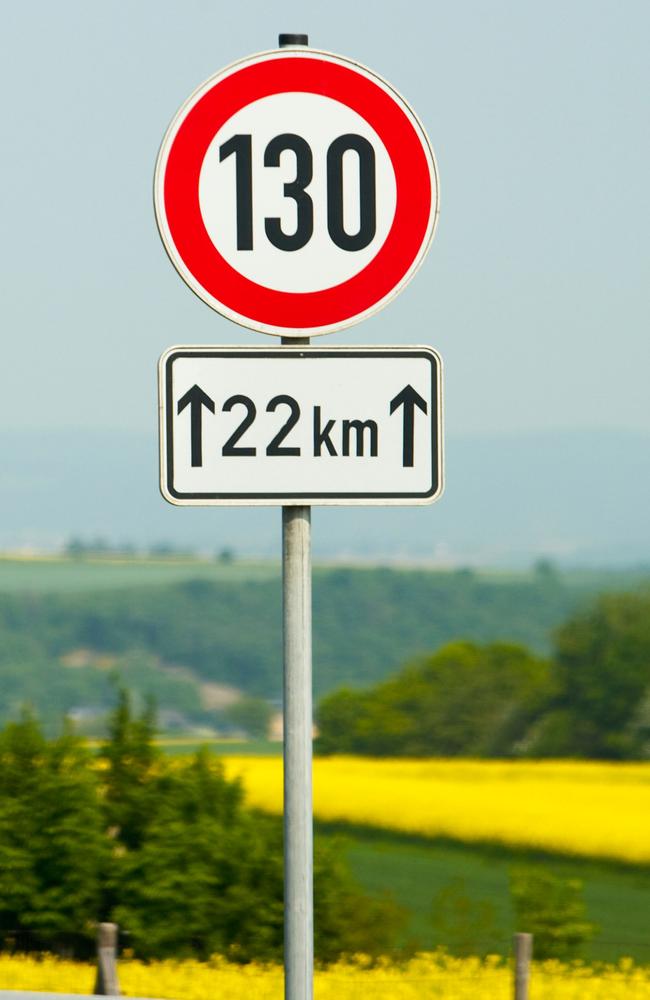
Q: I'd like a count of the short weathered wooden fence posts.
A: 2